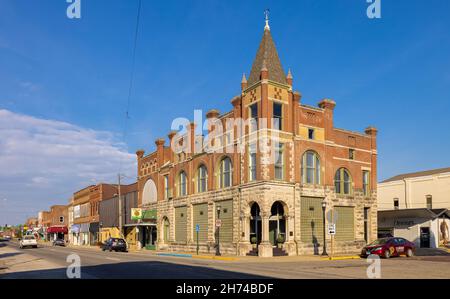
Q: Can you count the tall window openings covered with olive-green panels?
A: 5